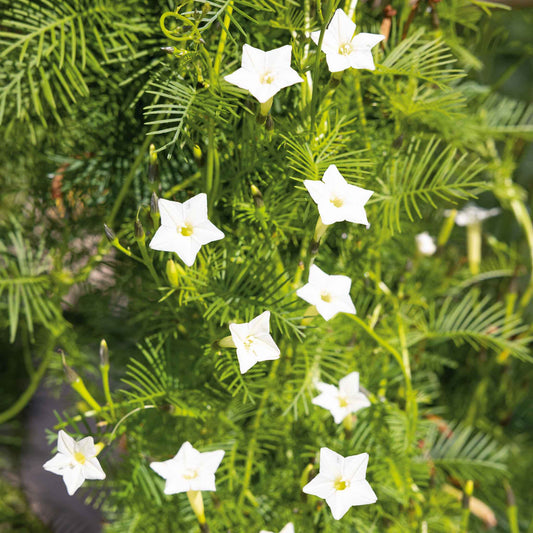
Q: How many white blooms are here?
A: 13